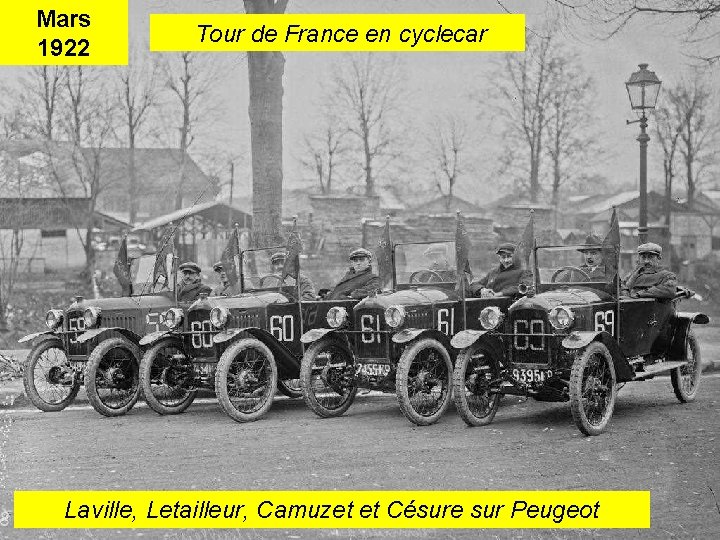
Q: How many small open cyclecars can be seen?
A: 4